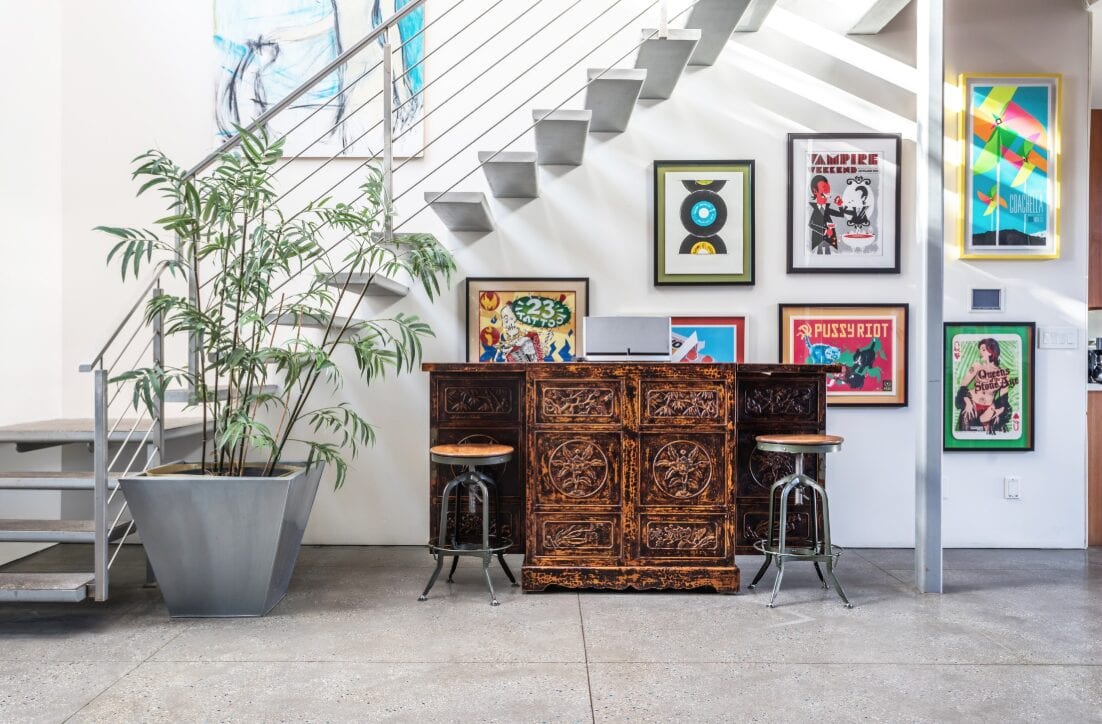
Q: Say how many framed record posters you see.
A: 1